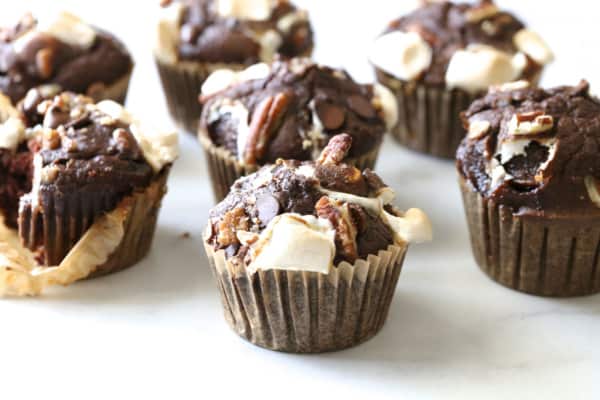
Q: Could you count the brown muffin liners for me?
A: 7